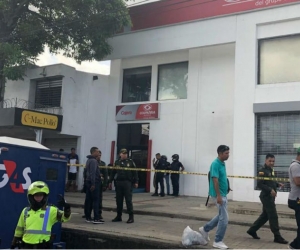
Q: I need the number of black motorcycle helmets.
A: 2